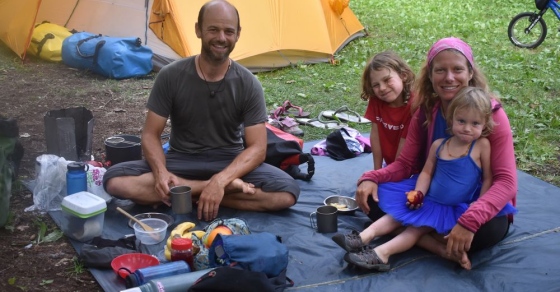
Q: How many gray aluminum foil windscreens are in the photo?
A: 1